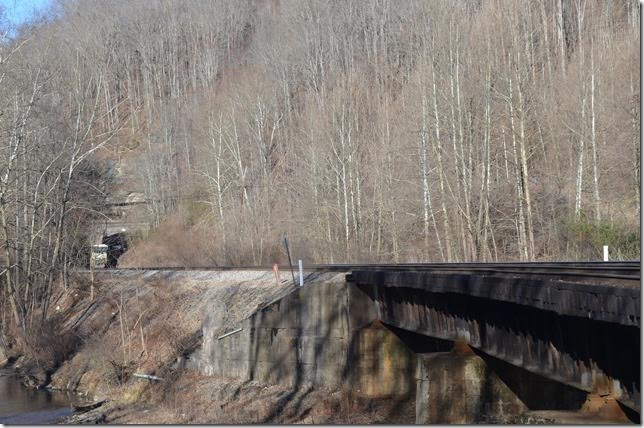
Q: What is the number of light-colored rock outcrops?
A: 1